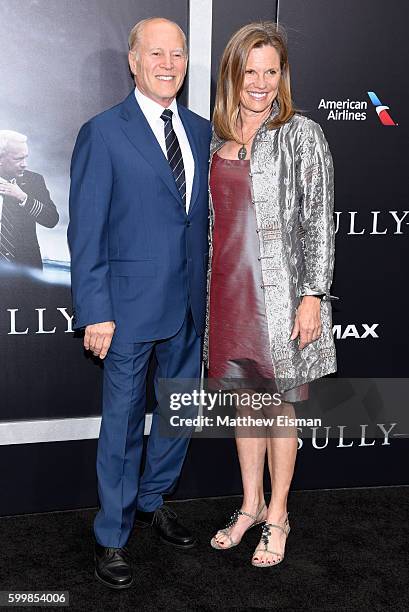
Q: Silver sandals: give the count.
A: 2